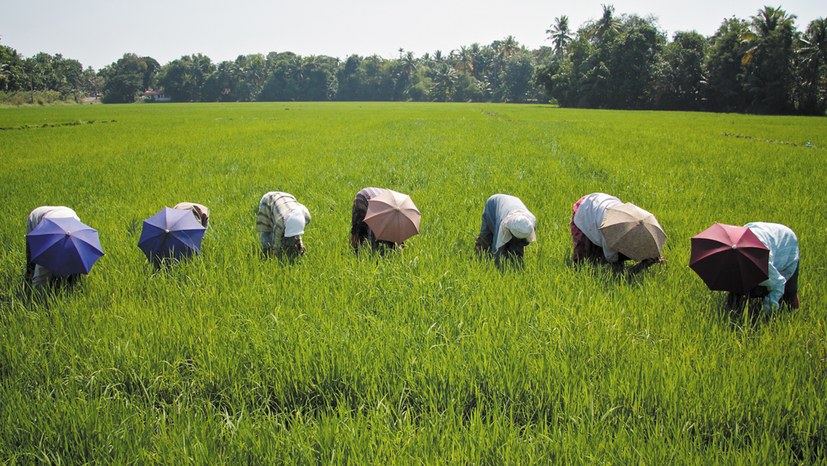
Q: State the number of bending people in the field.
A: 7